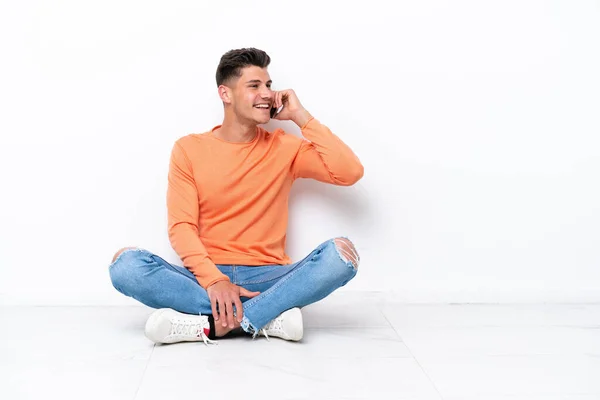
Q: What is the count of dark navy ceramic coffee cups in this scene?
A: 0